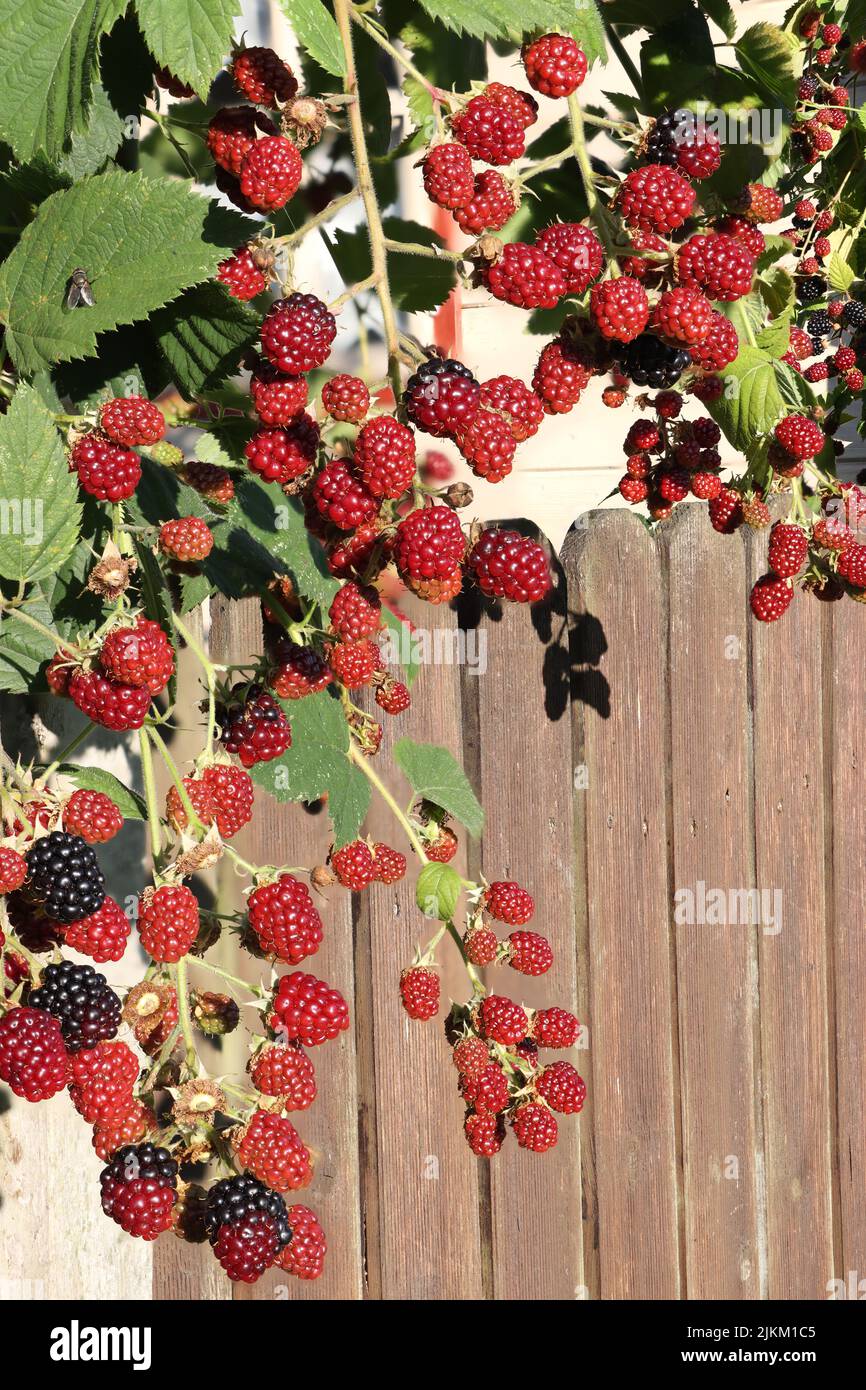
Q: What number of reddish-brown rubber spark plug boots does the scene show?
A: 0